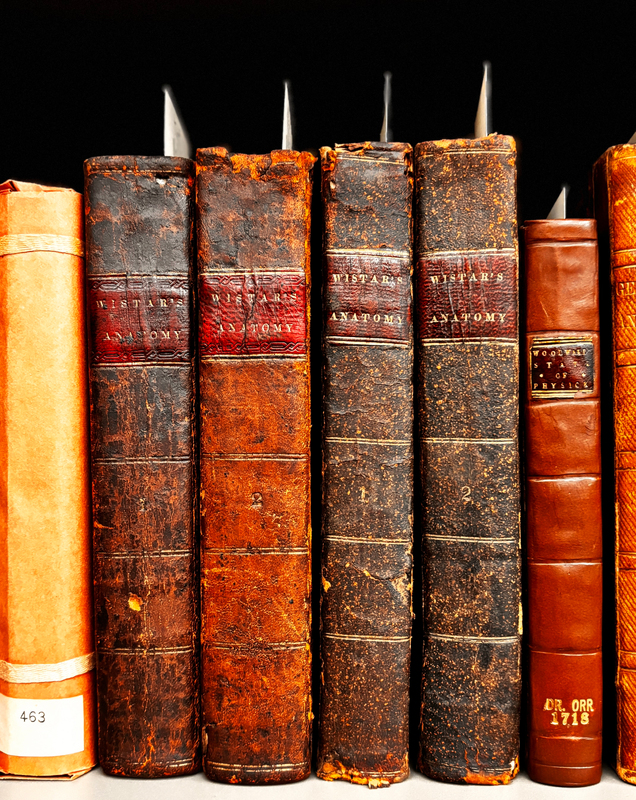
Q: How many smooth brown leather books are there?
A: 1